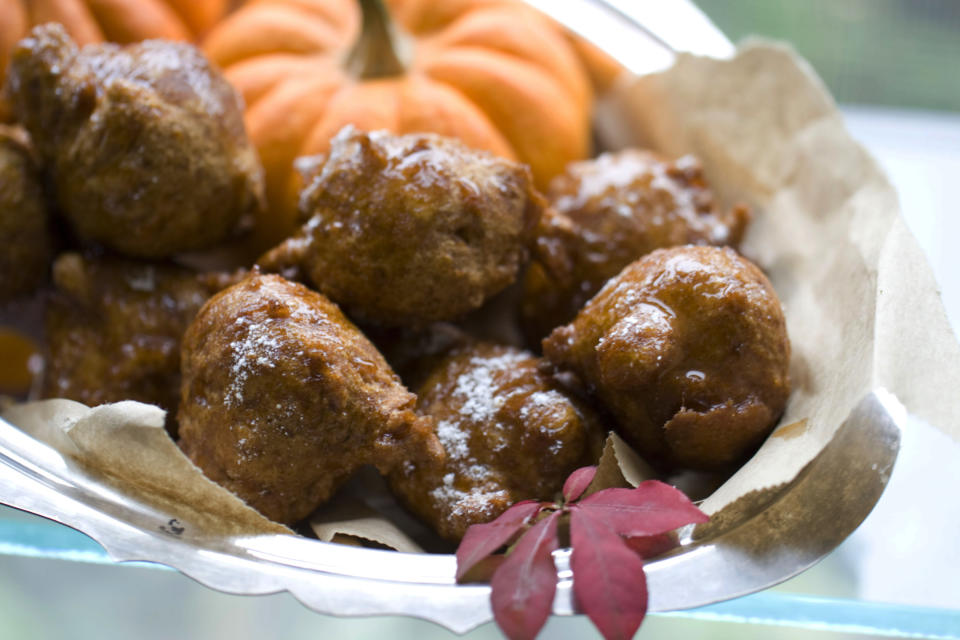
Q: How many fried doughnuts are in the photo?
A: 8